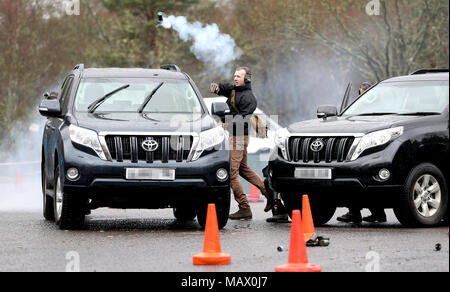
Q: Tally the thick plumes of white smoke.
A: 1